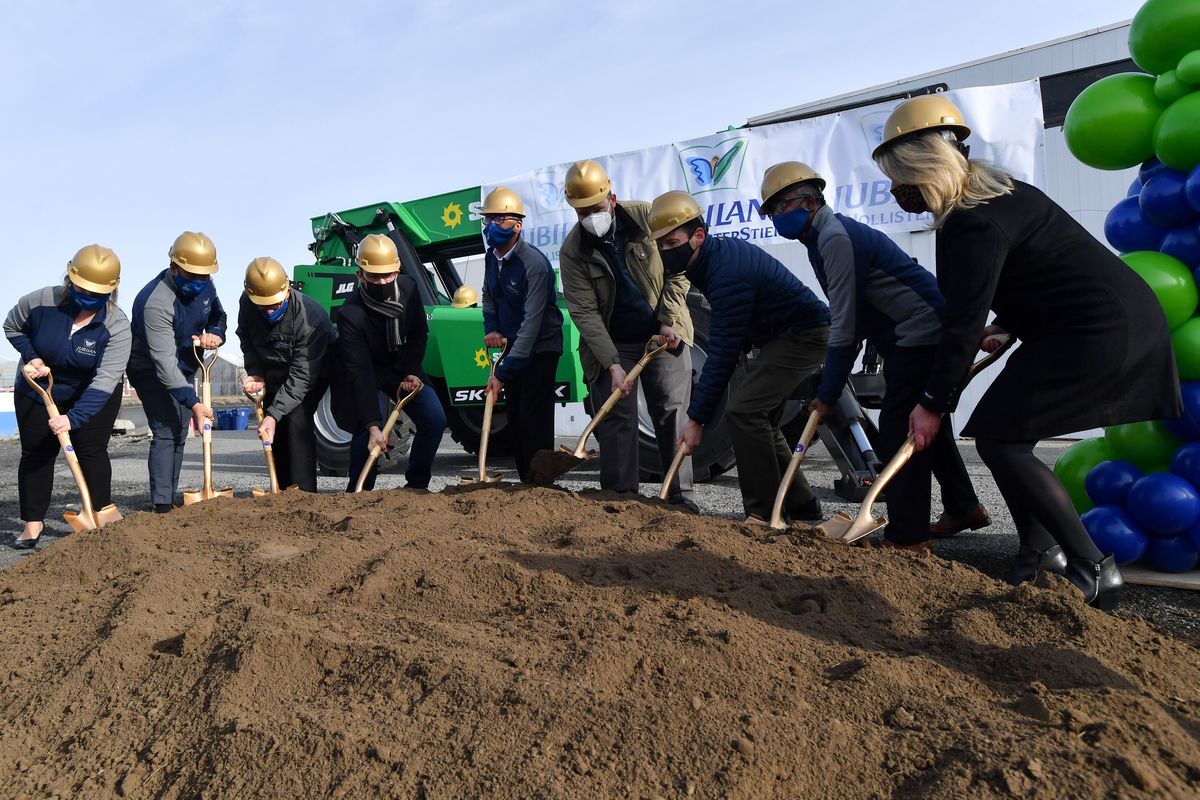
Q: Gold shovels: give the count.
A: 9